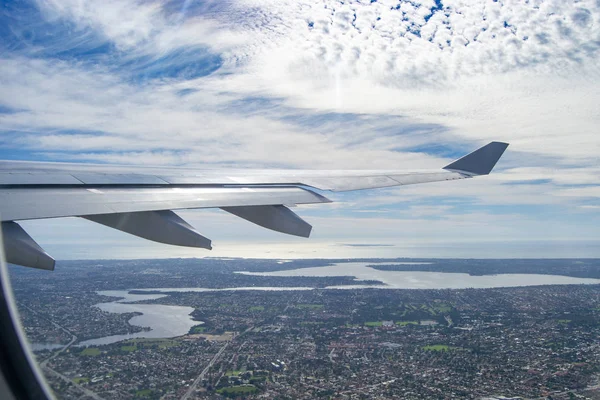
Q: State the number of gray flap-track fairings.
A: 3